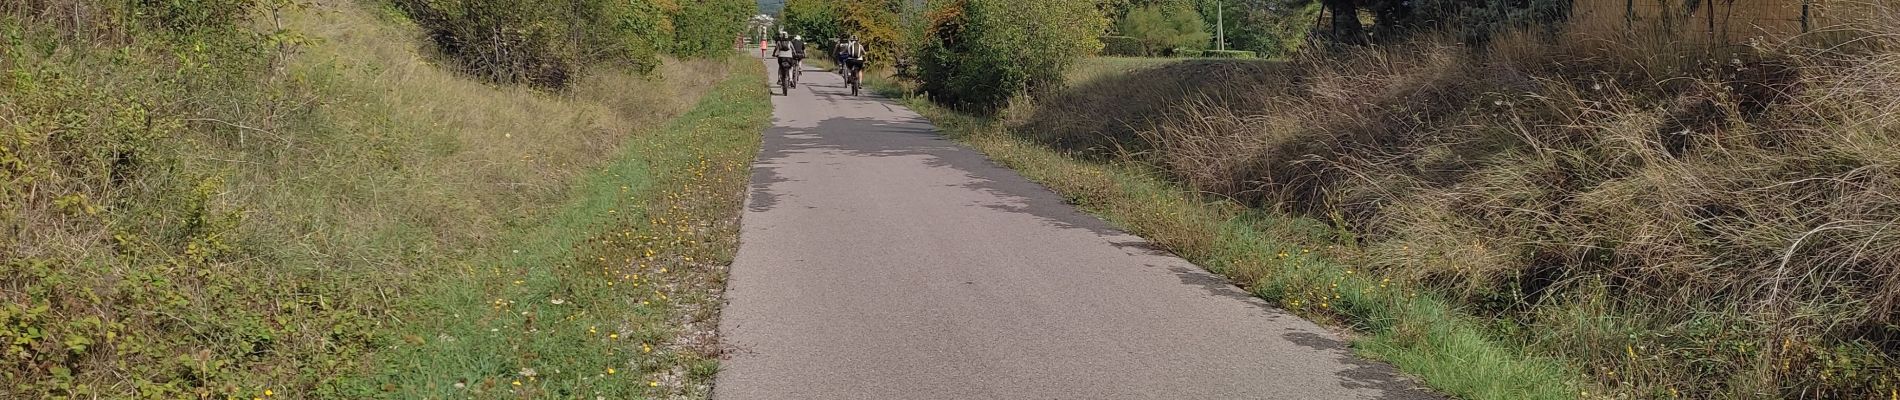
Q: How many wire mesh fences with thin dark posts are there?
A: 1